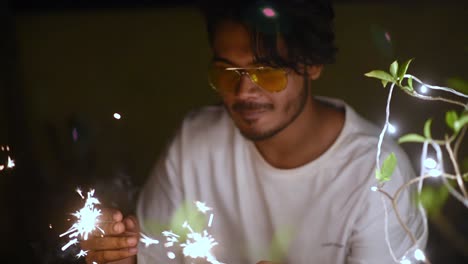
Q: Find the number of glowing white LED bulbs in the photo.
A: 7